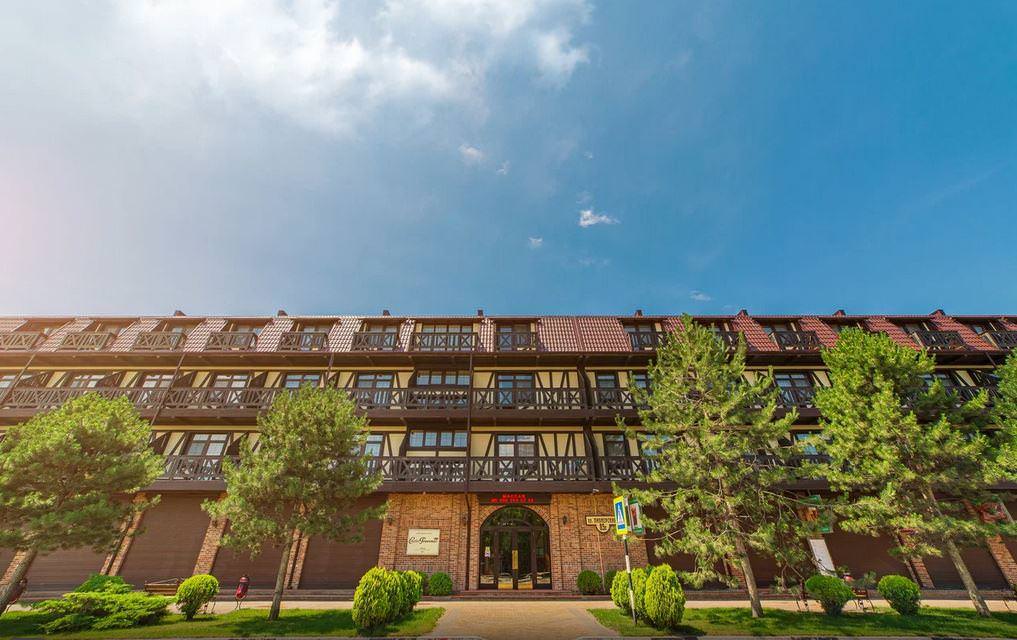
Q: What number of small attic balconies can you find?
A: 14